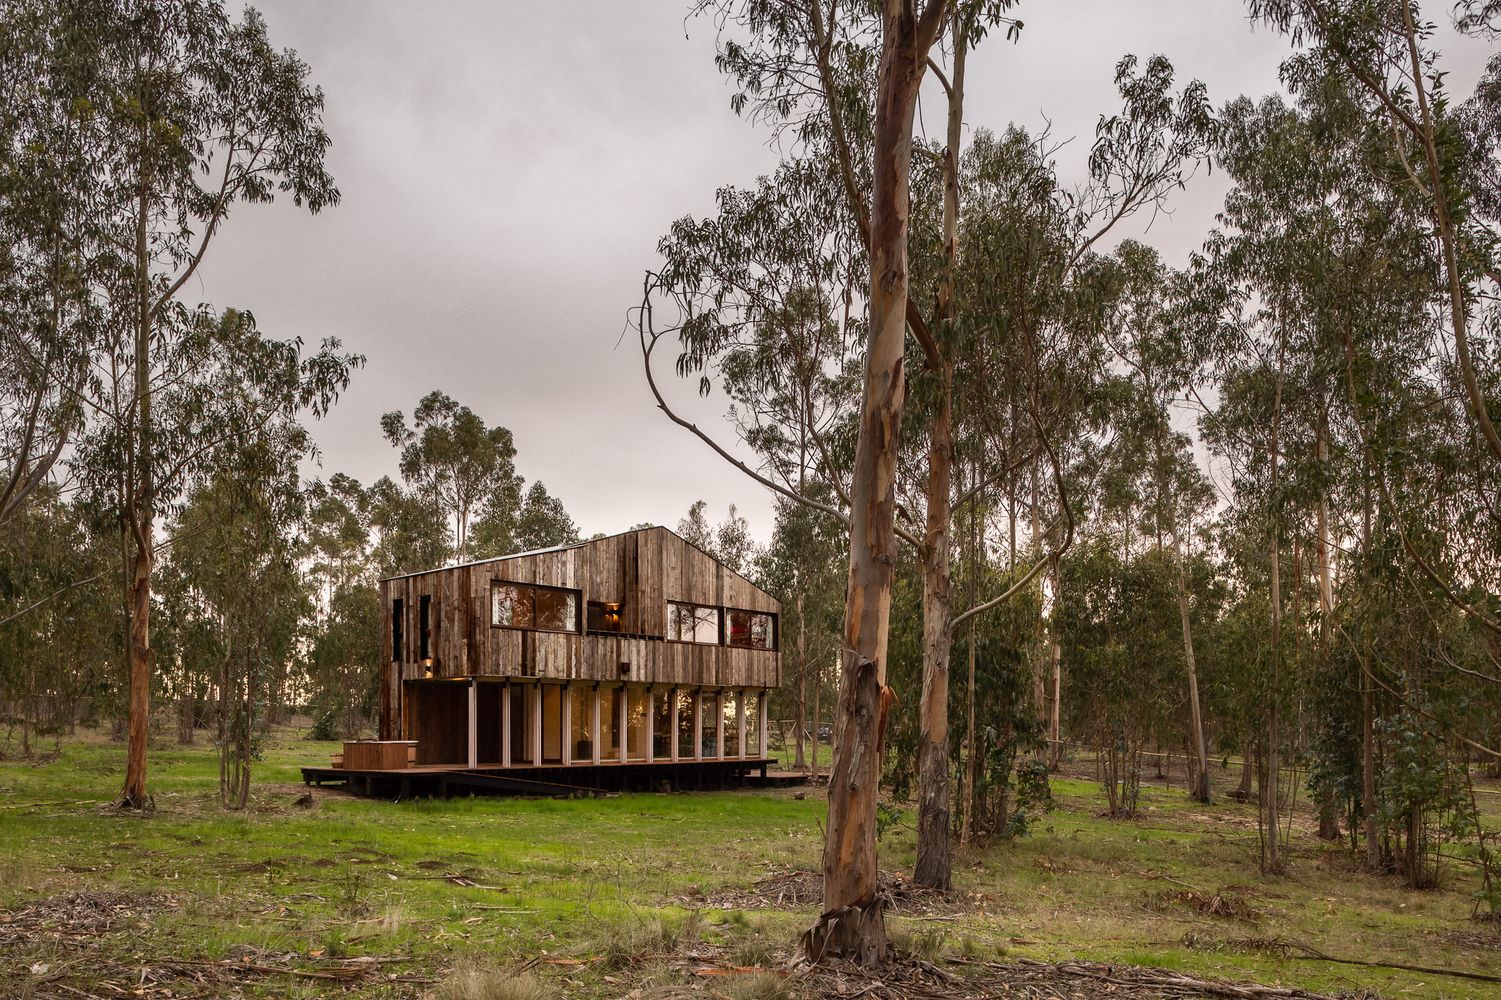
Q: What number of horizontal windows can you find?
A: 3